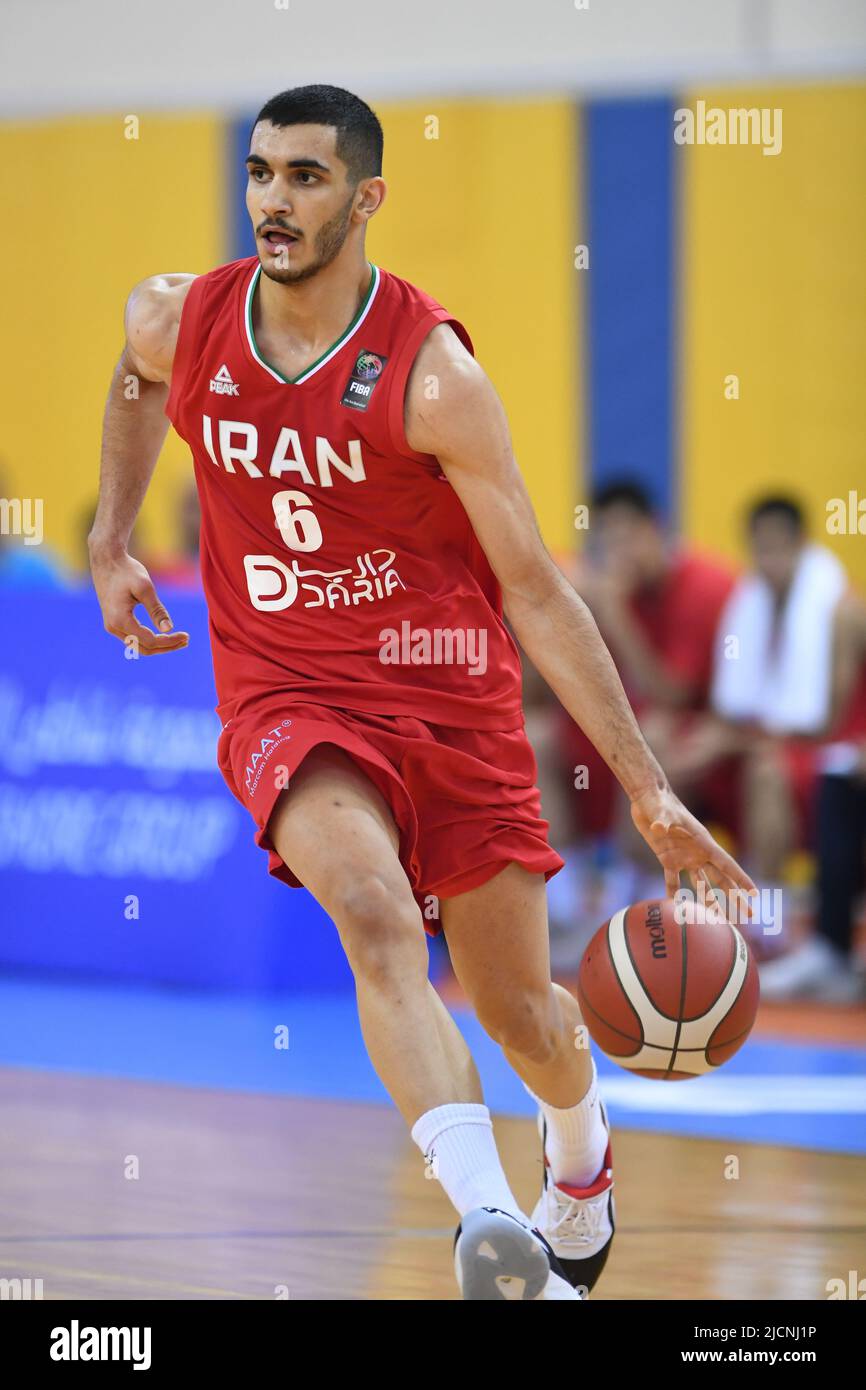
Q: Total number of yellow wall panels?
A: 3